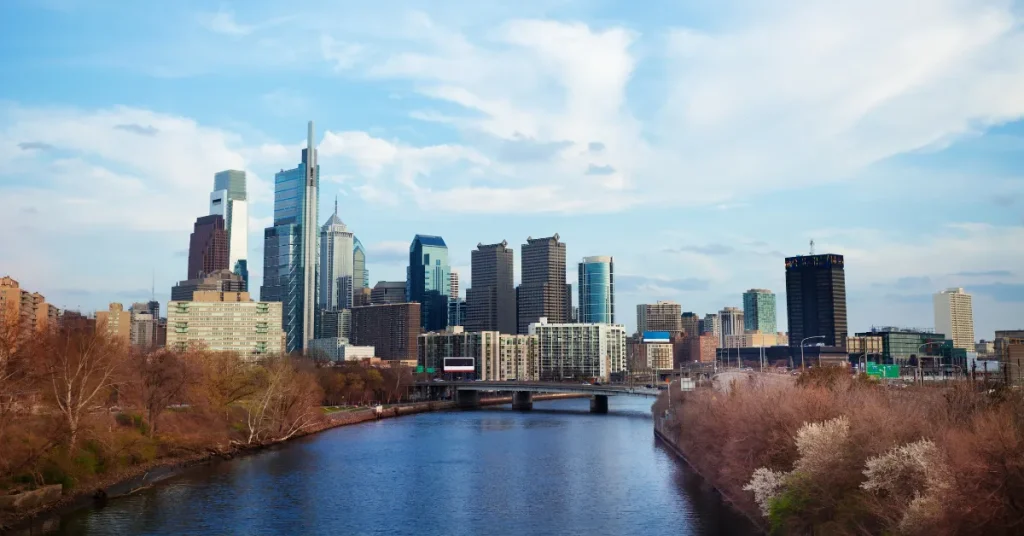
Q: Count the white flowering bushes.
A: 3